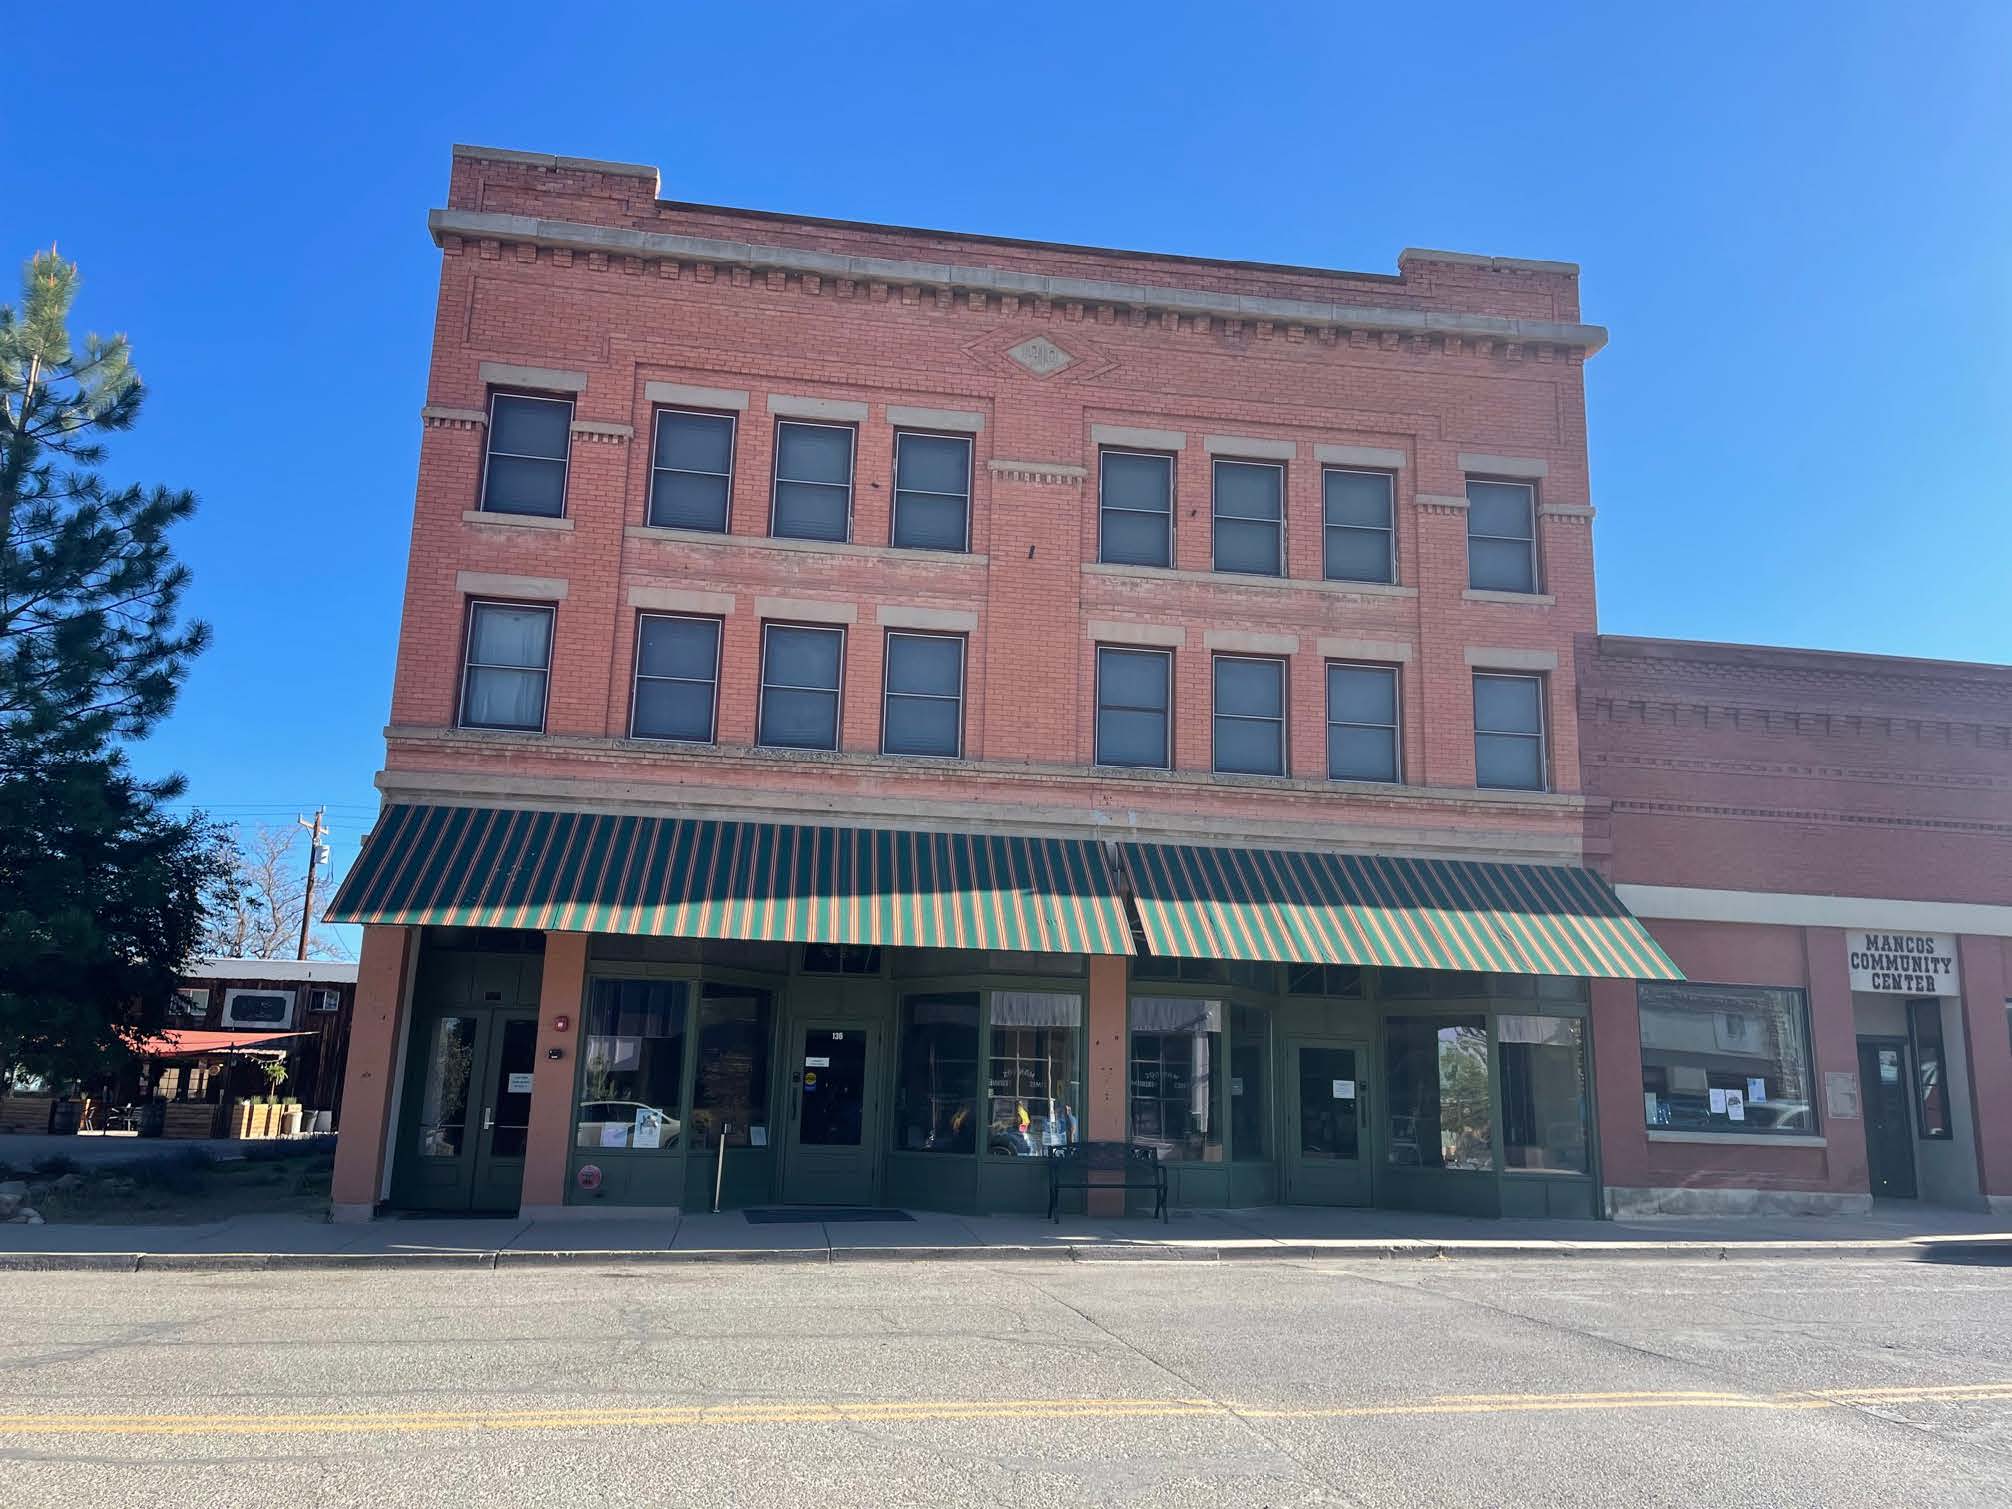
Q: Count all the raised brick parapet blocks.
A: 2